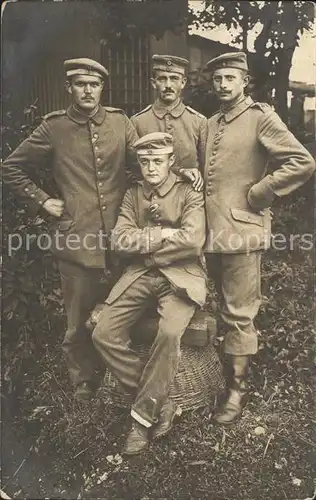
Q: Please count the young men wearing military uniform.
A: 4